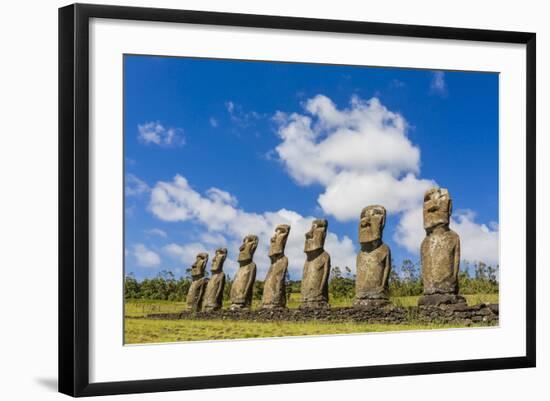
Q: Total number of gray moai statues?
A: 7